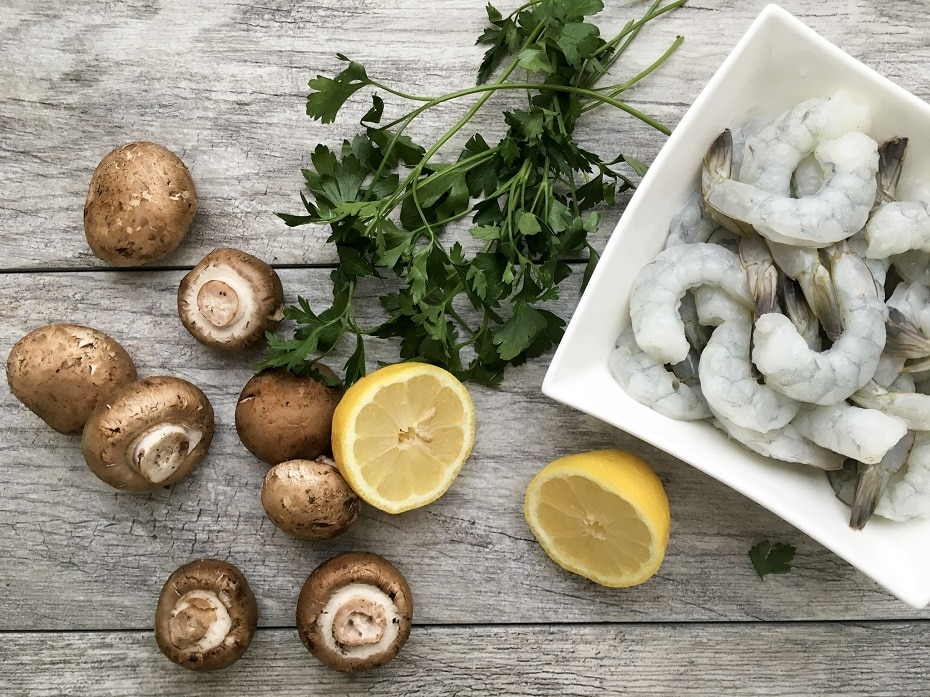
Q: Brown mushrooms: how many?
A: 8